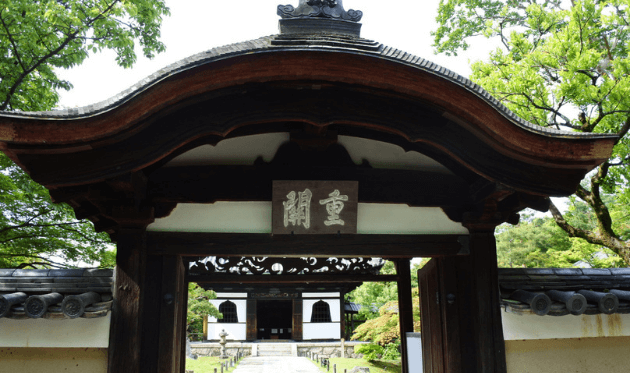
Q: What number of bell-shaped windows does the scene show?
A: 2